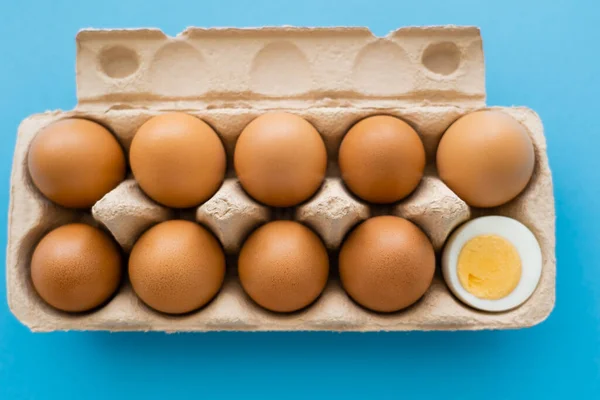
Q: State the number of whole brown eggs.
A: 9